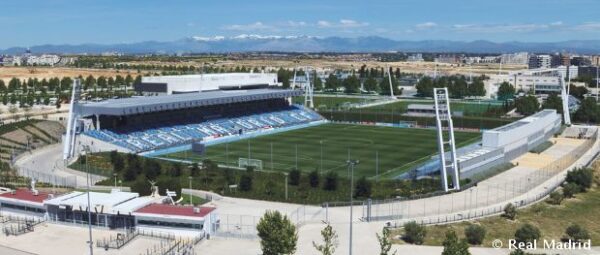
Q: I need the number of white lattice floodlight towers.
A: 4